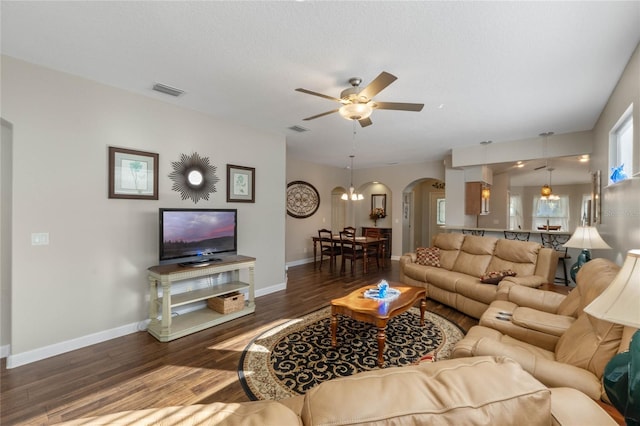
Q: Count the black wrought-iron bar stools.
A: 3